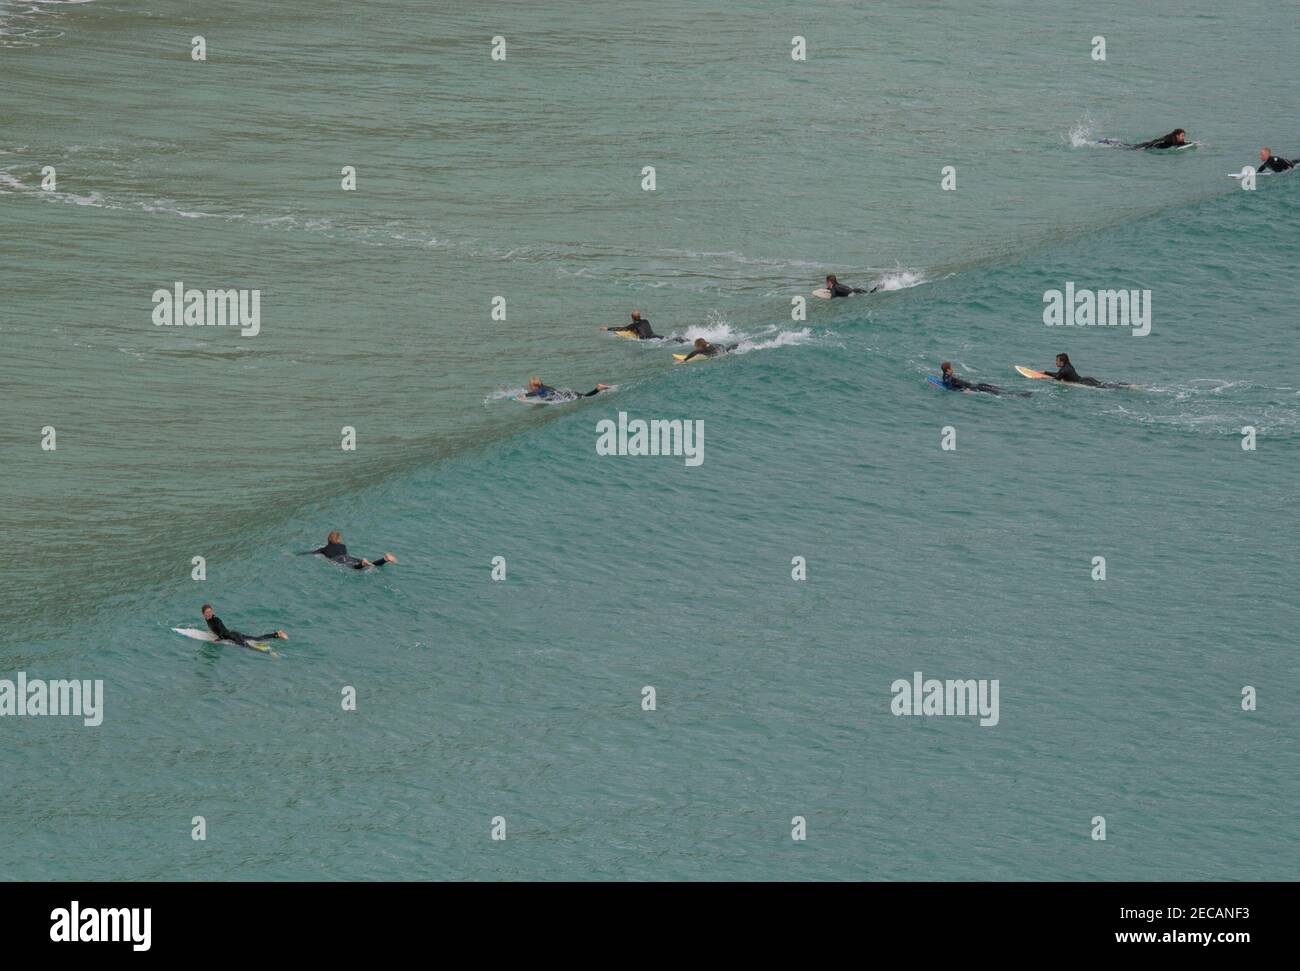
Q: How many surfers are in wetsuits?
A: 10